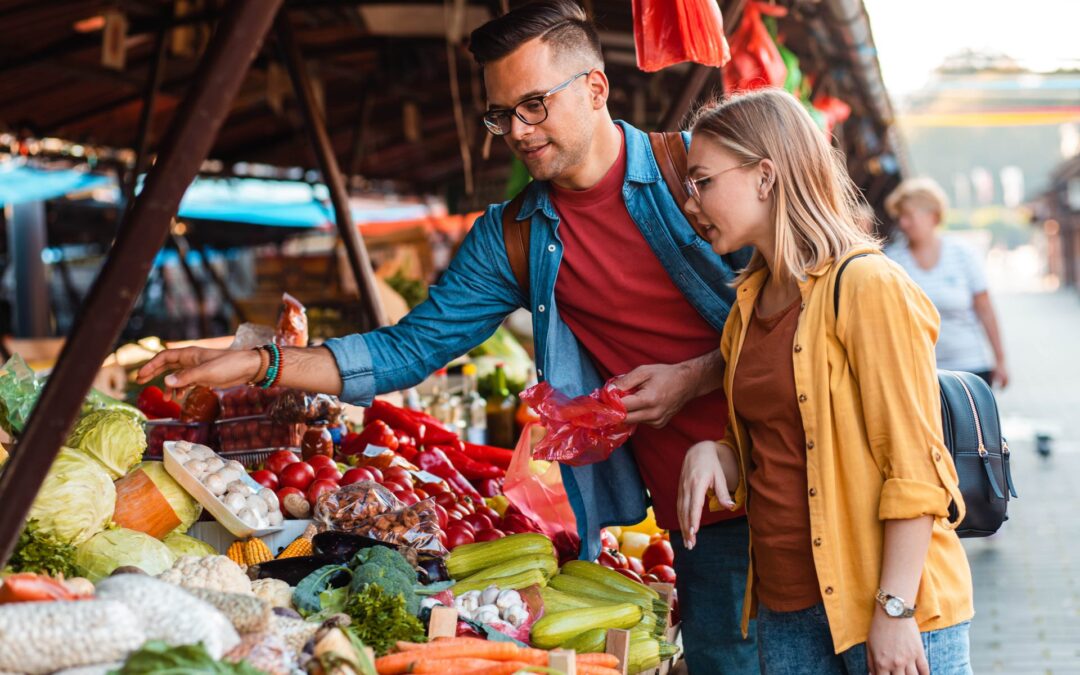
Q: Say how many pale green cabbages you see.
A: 5